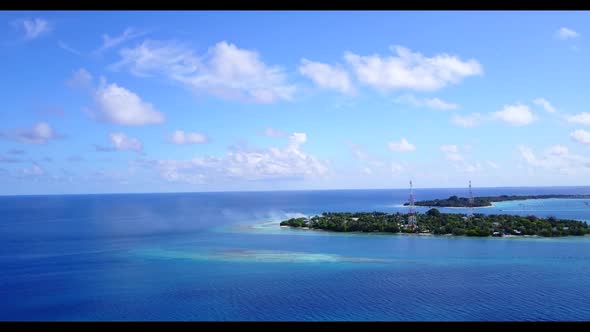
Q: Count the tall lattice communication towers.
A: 2